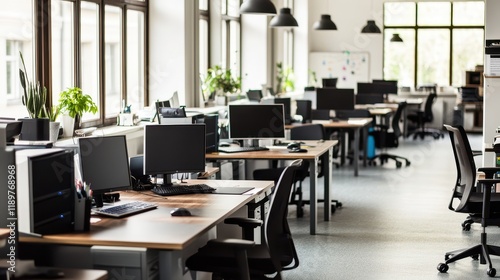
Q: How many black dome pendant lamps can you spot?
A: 5